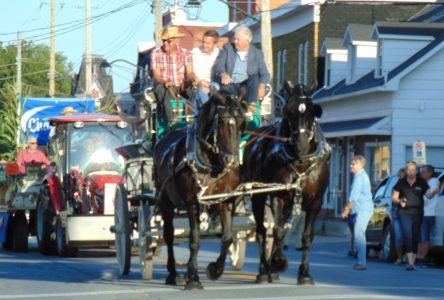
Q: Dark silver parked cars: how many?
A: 1